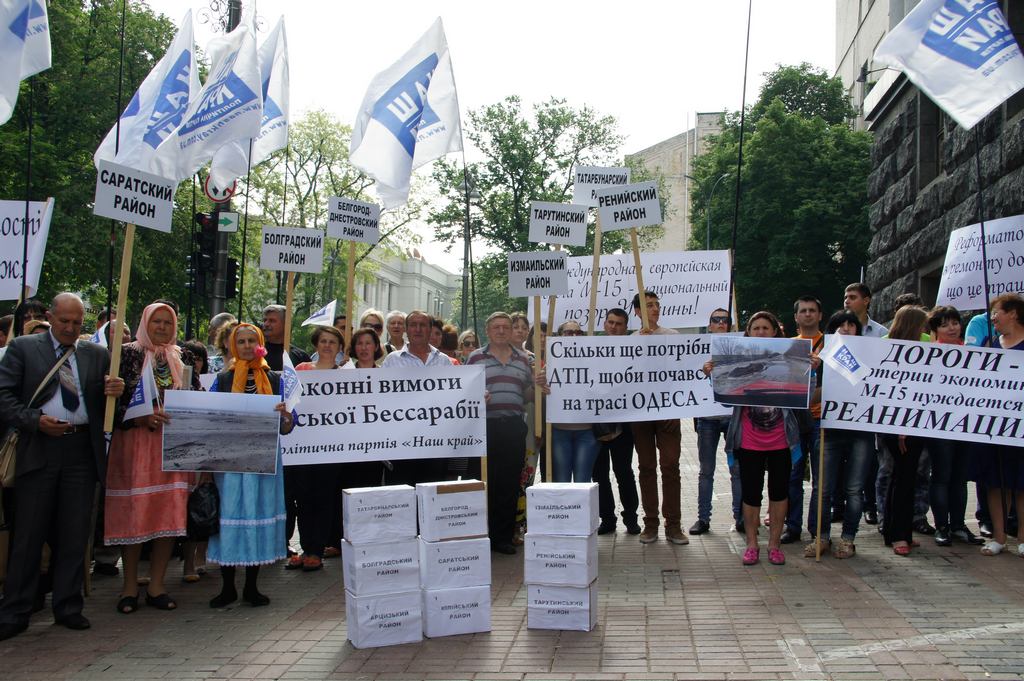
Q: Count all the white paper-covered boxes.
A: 9